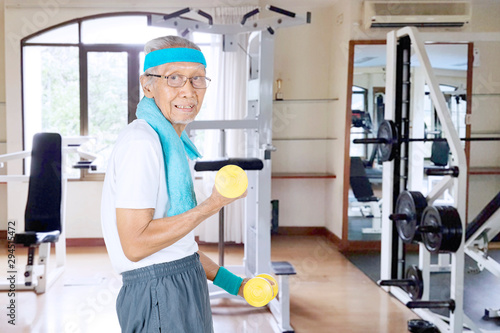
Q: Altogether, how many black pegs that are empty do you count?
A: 2